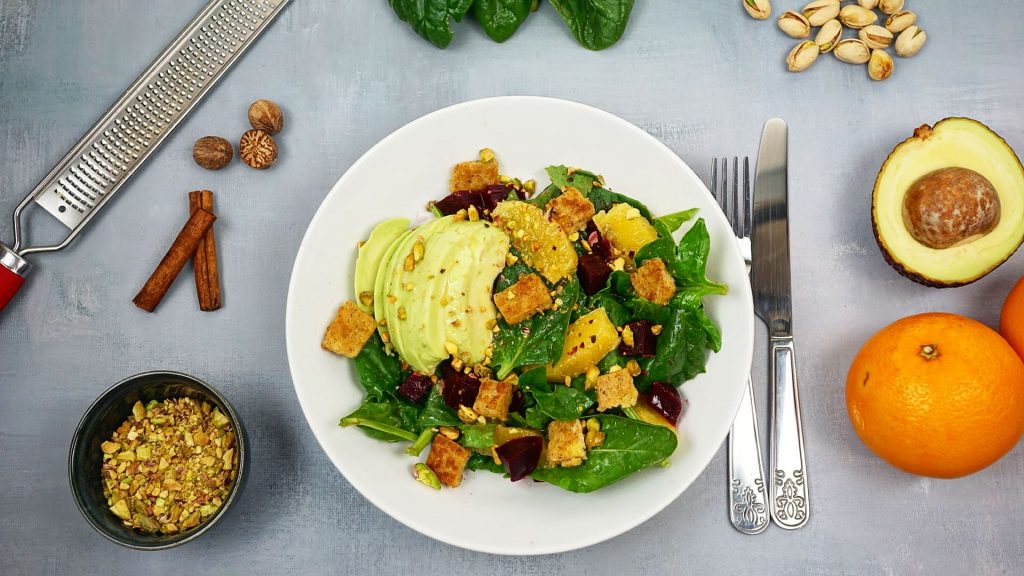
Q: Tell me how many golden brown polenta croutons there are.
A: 9